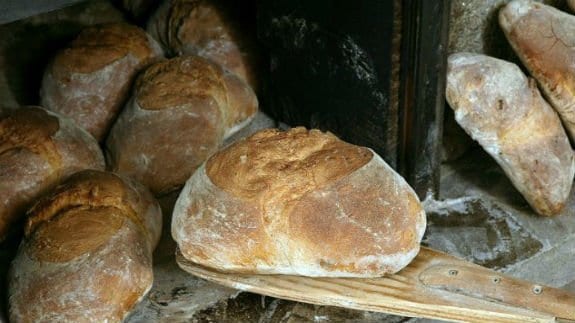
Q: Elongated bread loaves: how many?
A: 2